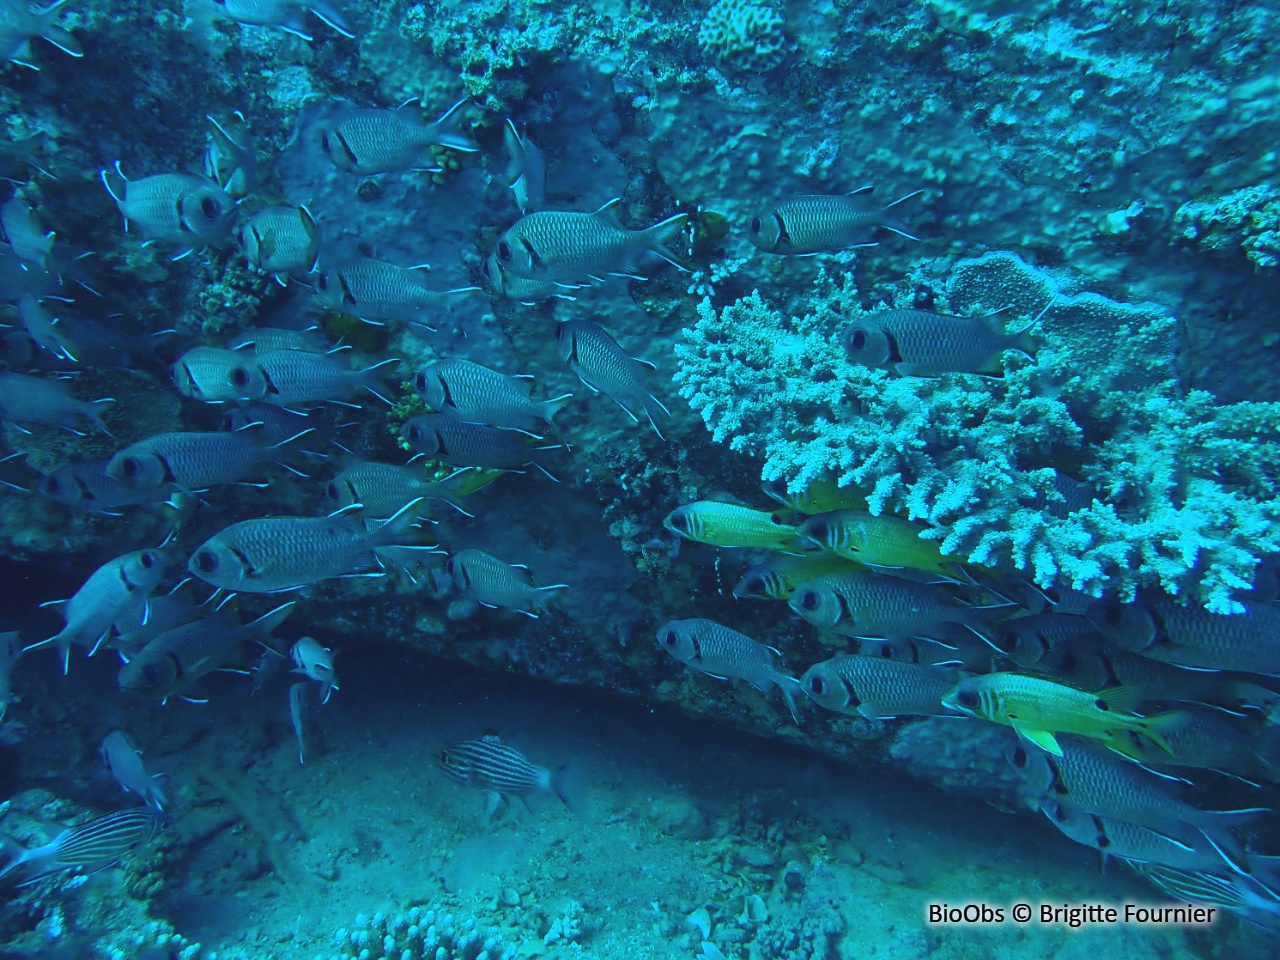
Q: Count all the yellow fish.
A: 5